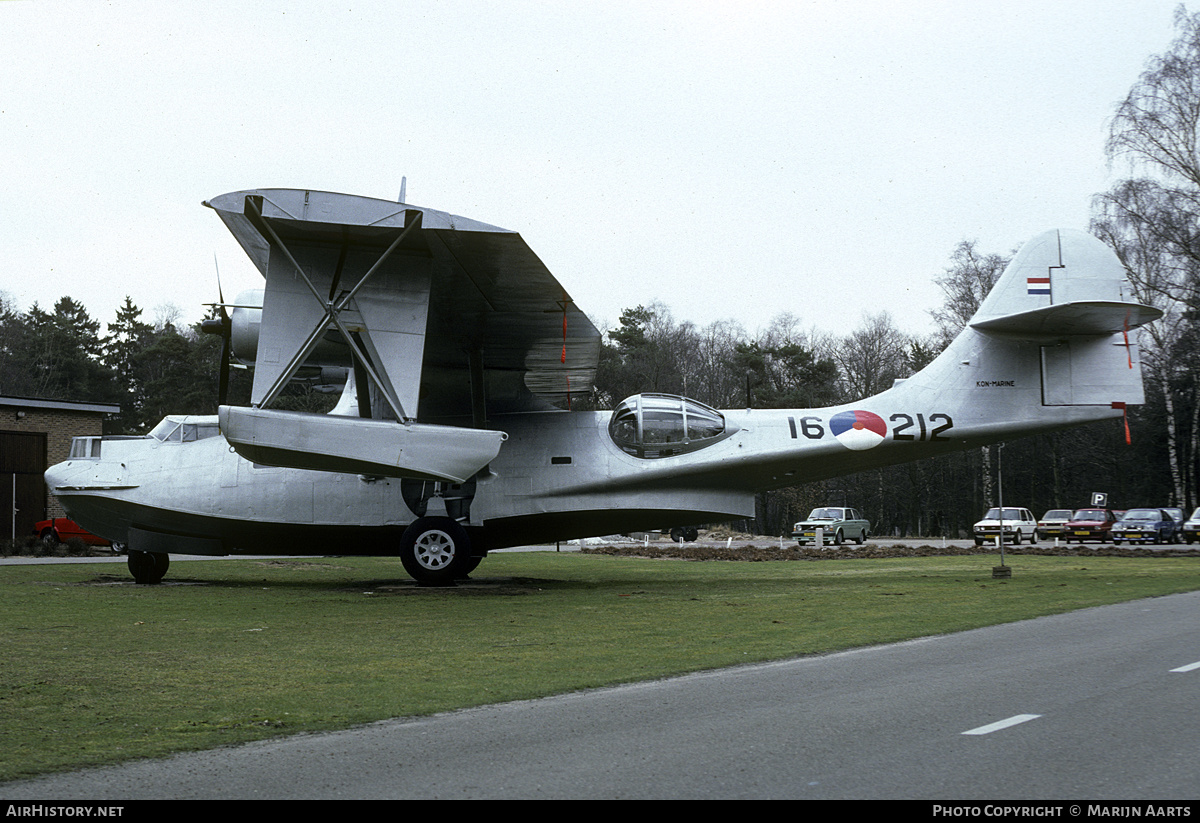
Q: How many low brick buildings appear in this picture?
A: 1